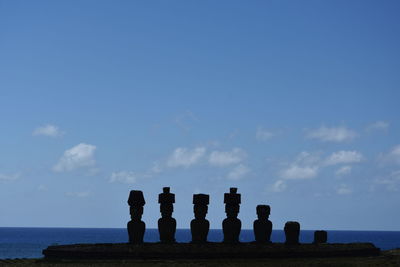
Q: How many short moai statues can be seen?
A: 2